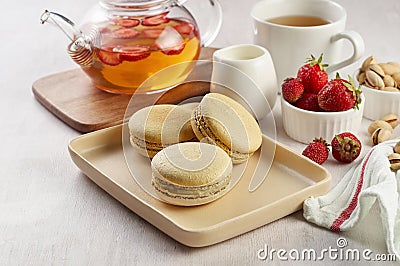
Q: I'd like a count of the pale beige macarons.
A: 3